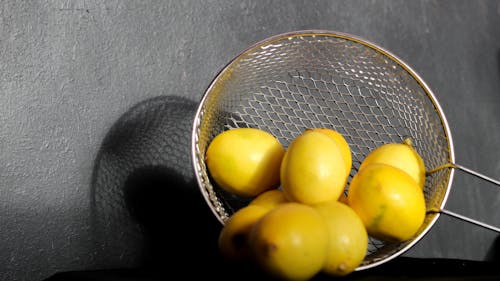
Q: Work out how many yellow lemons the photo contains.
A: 9